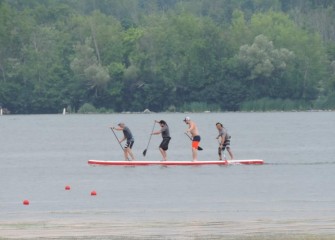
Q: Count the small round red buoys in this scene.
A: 3